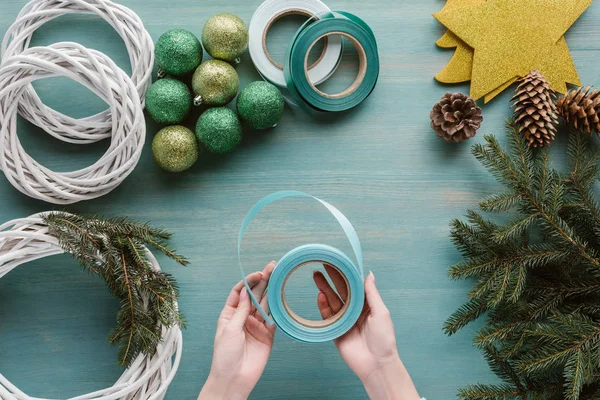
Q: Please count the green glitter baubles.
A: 4